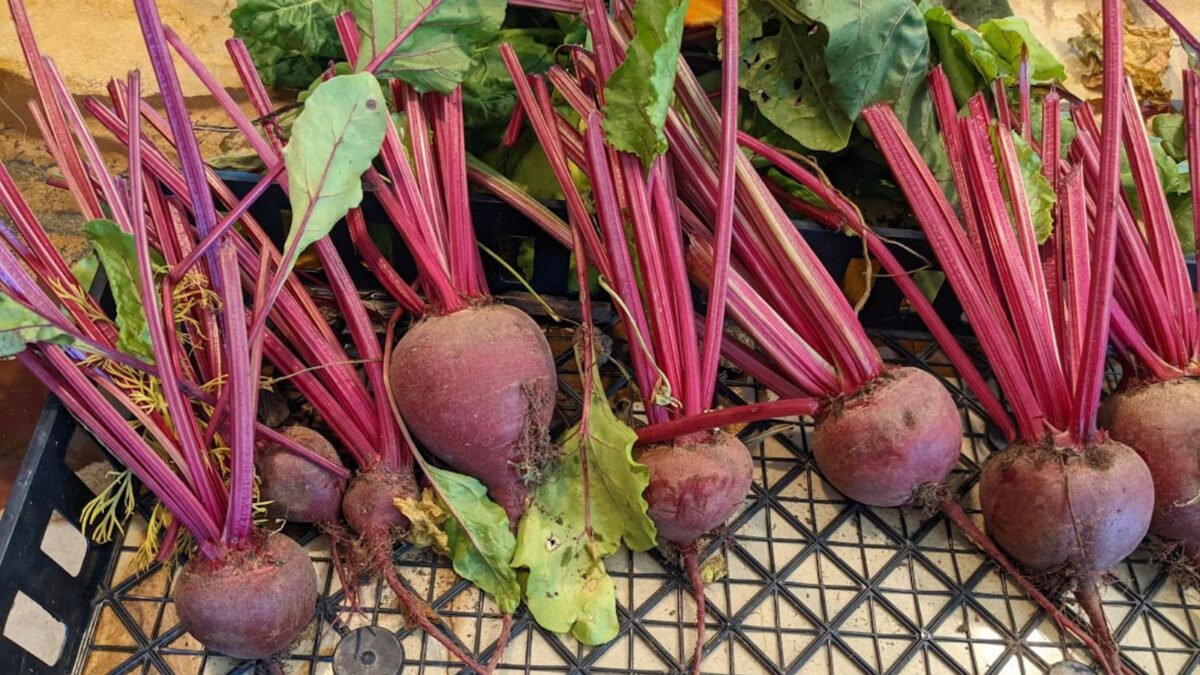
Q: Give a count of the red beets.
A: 8